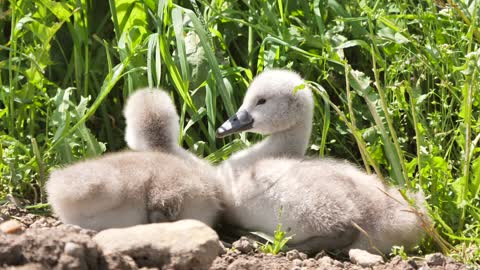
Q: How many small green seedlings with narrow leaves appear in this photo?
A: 1